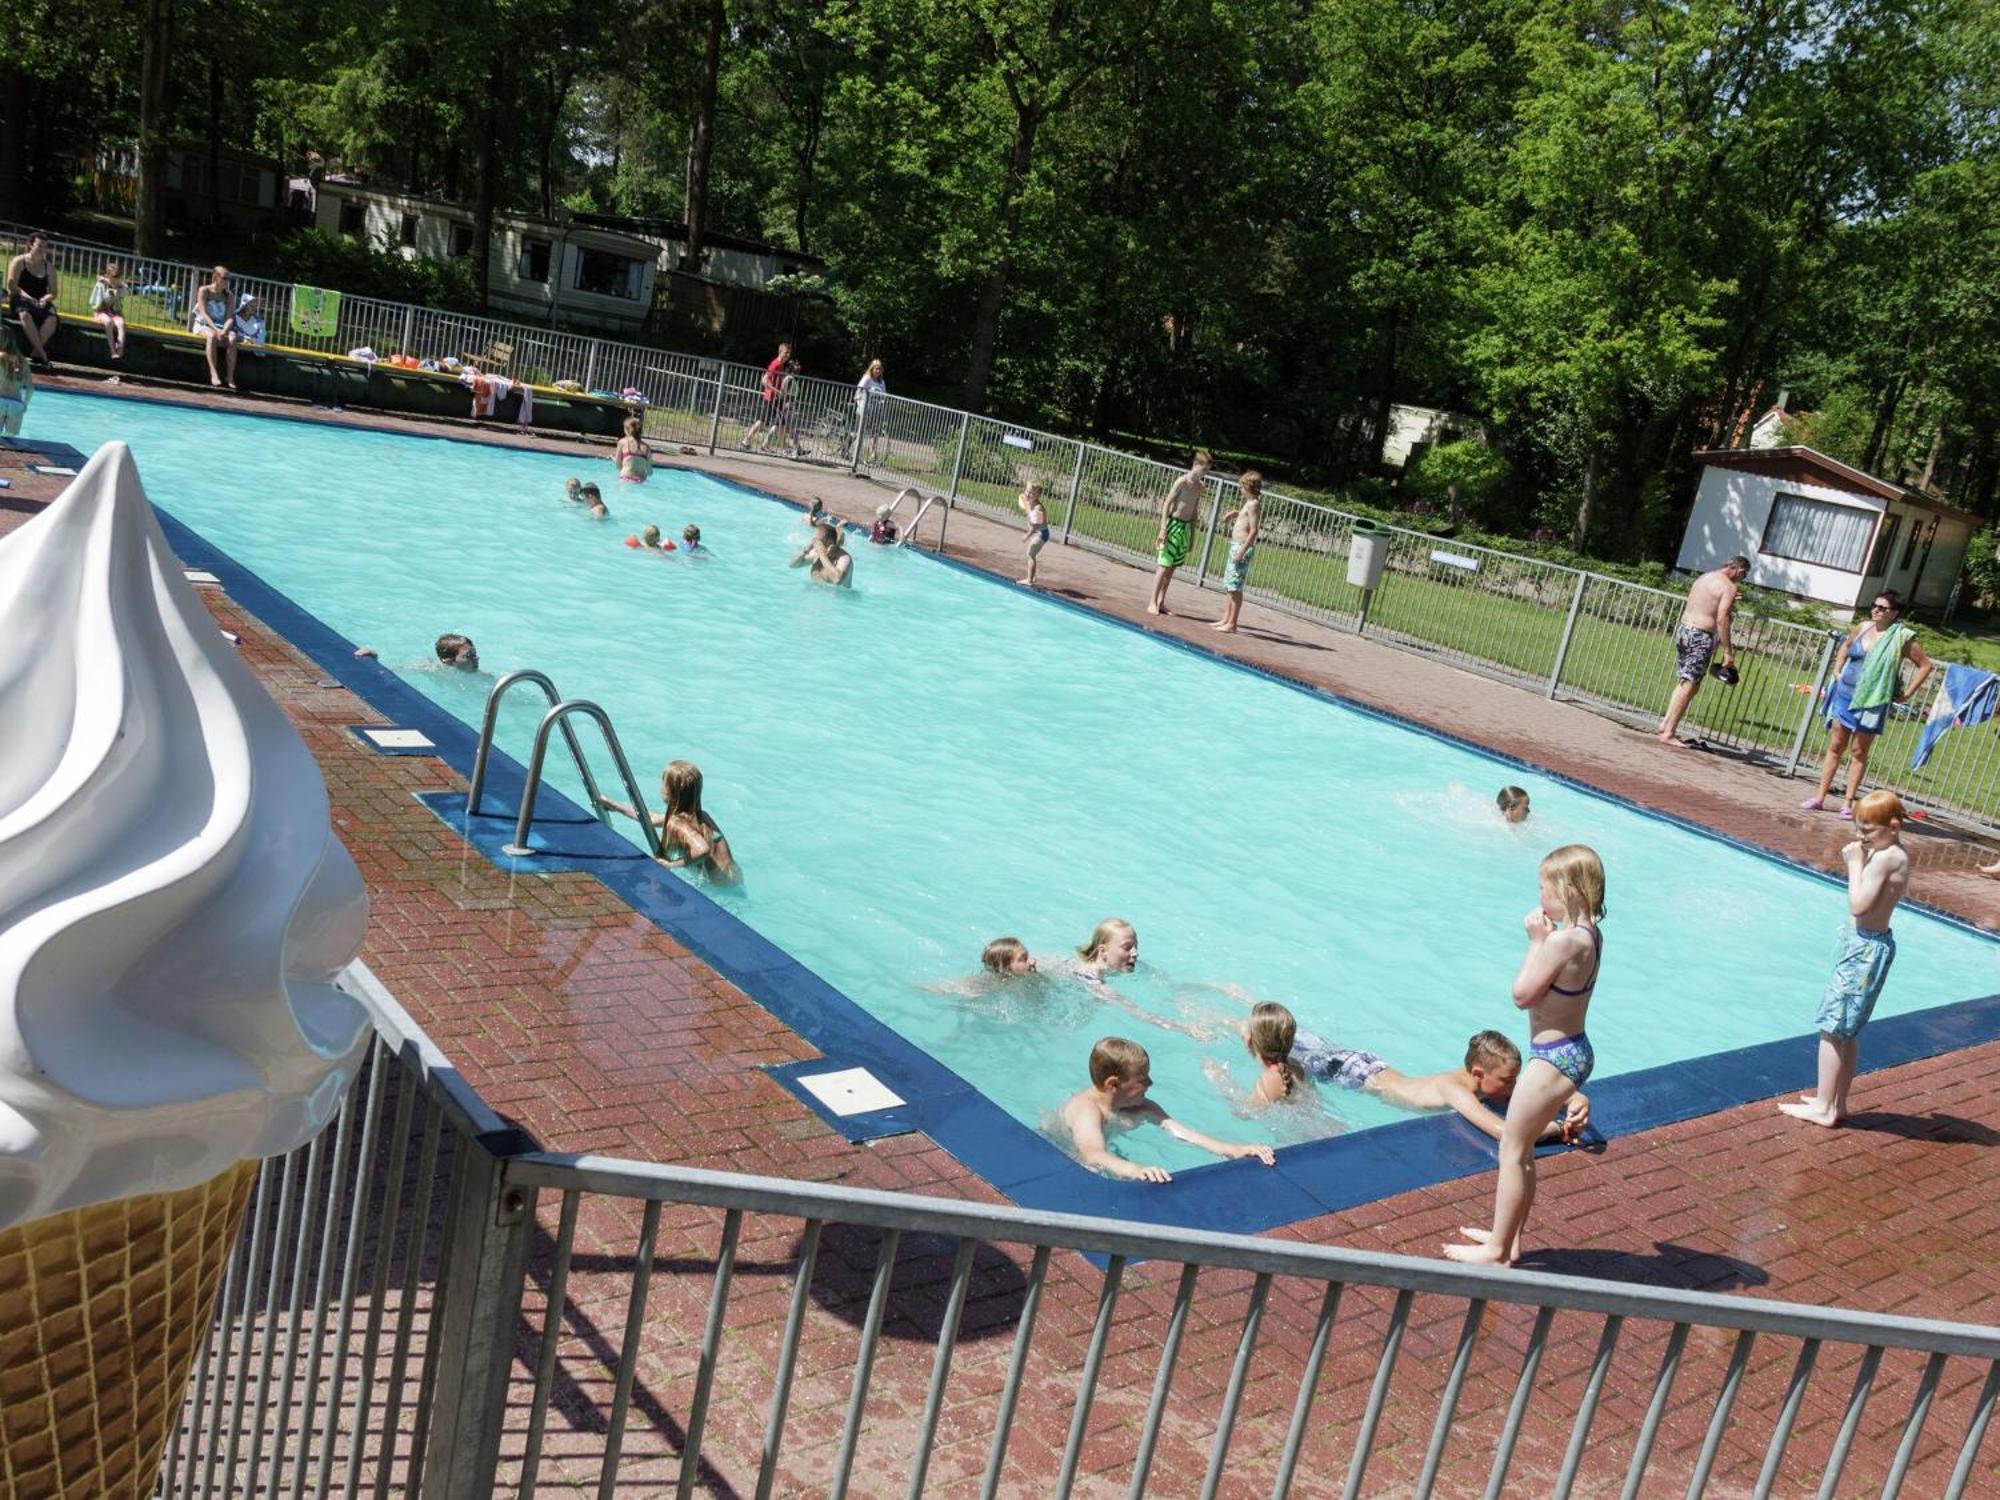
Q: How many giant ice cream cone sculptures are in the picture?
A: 1